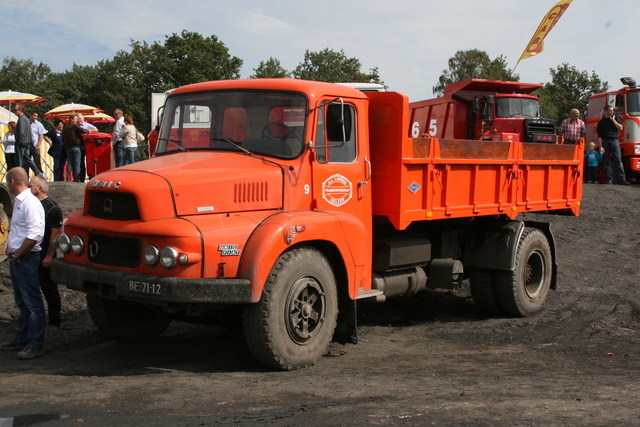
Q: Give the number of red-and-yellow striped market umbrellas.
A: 3